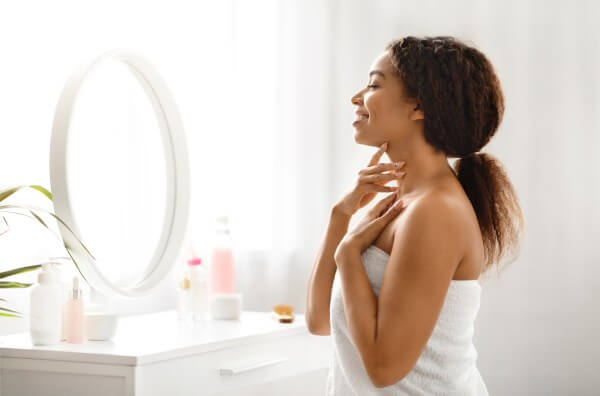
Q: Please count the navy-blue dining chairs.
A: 0